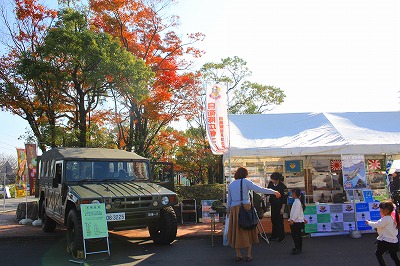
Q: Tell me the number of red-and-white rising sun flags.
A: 2